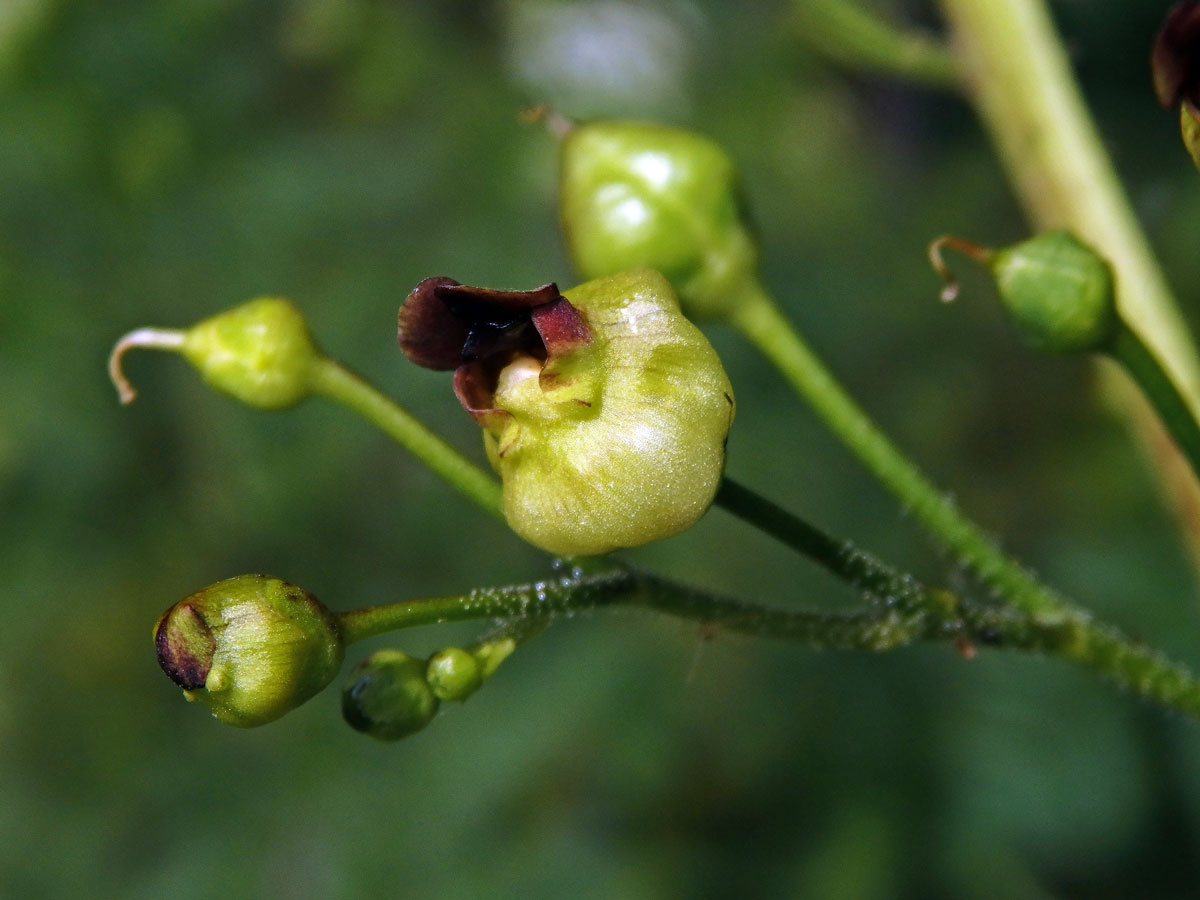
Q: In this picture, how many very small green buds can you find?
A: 2